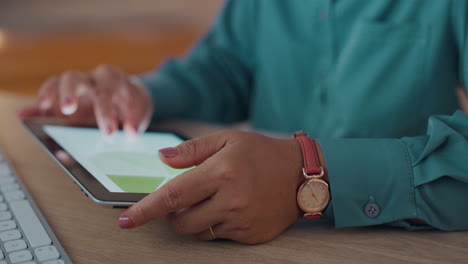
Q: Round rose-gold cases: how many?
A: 1